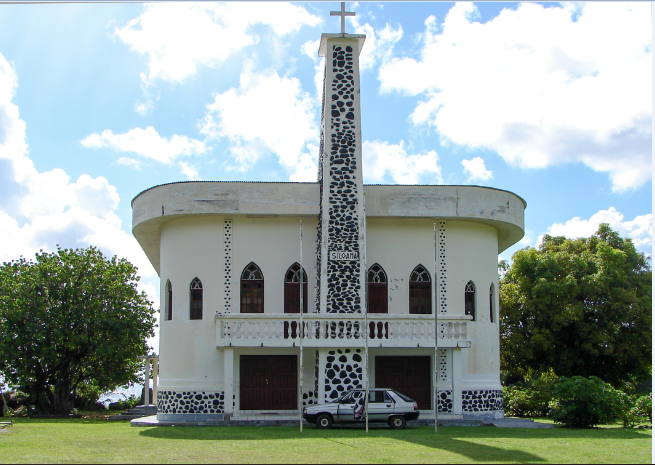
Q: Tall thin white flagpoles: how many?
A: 3